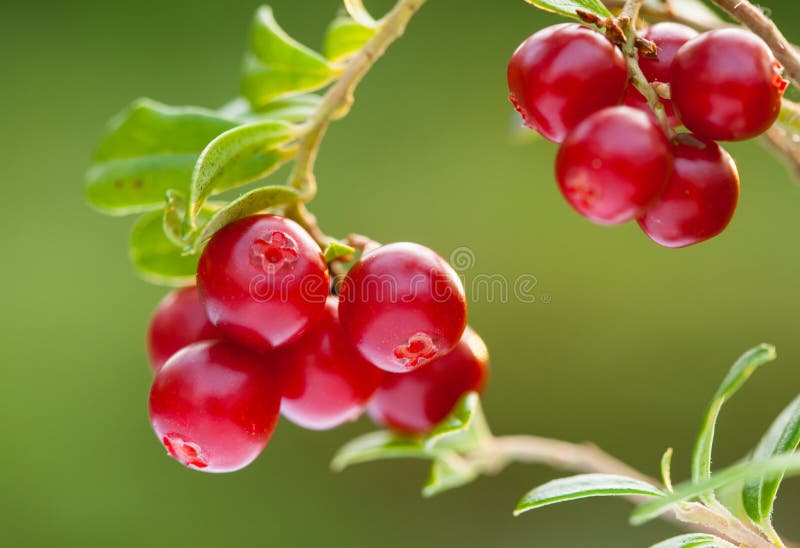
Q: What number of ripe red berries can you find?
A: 11